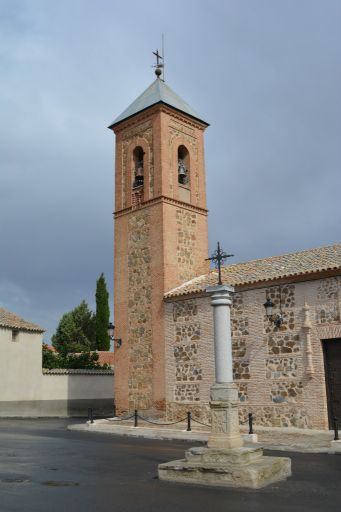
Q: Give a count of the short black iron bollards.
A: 5